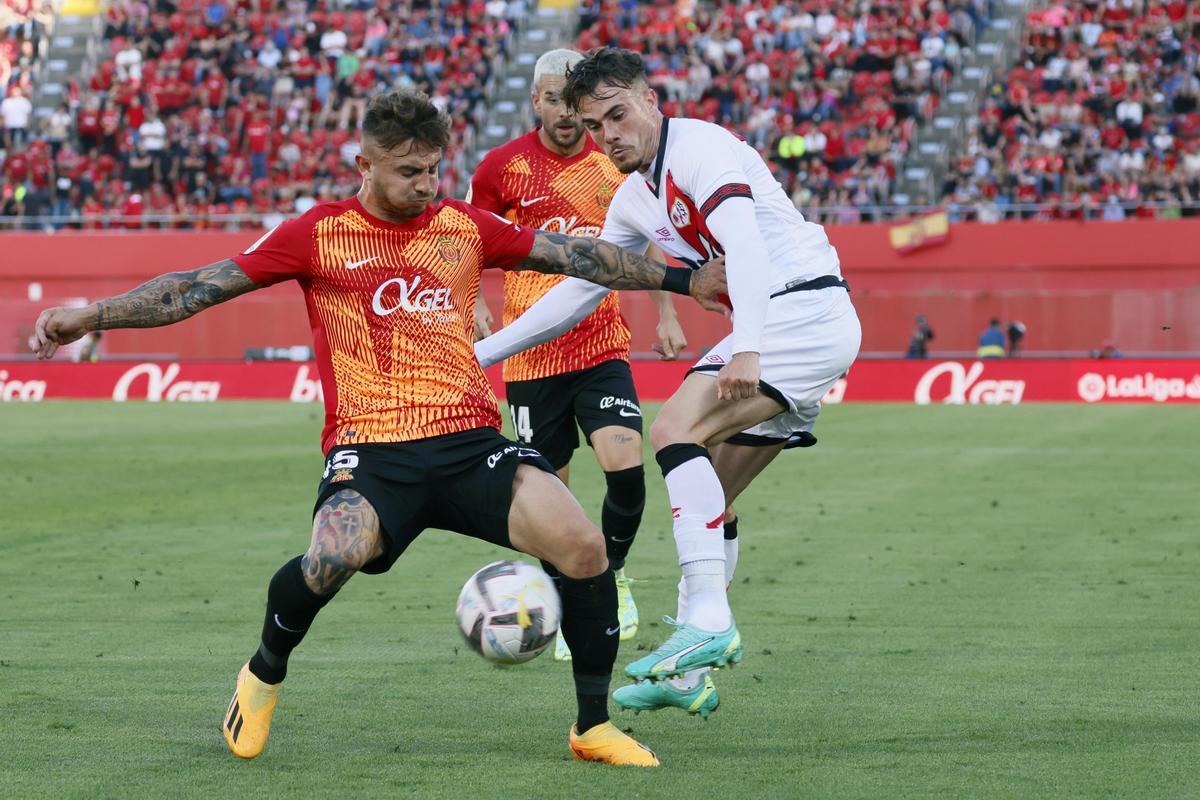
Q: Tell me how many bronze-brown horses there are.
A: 0